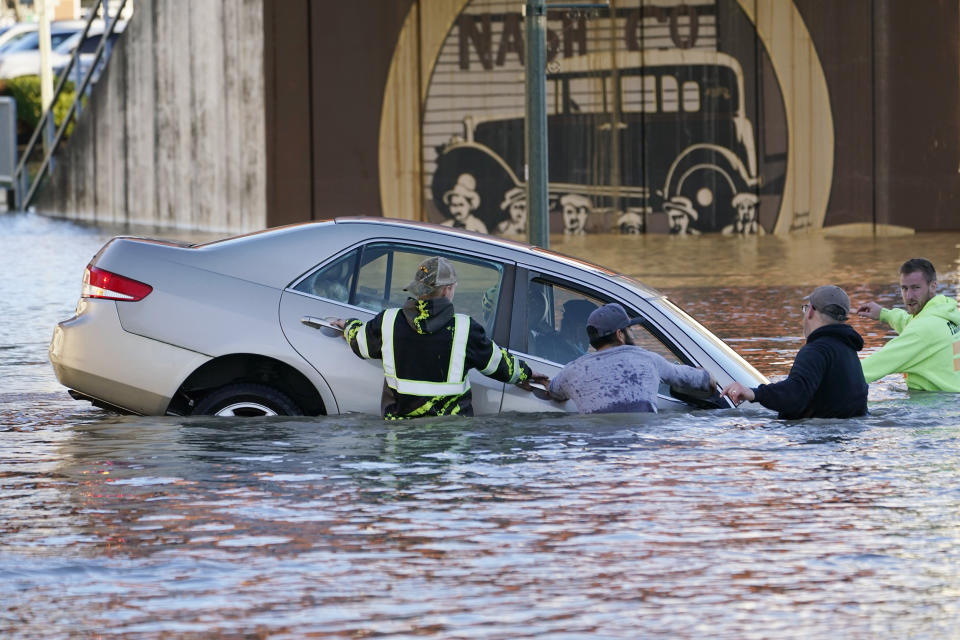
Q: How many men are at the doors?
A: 2